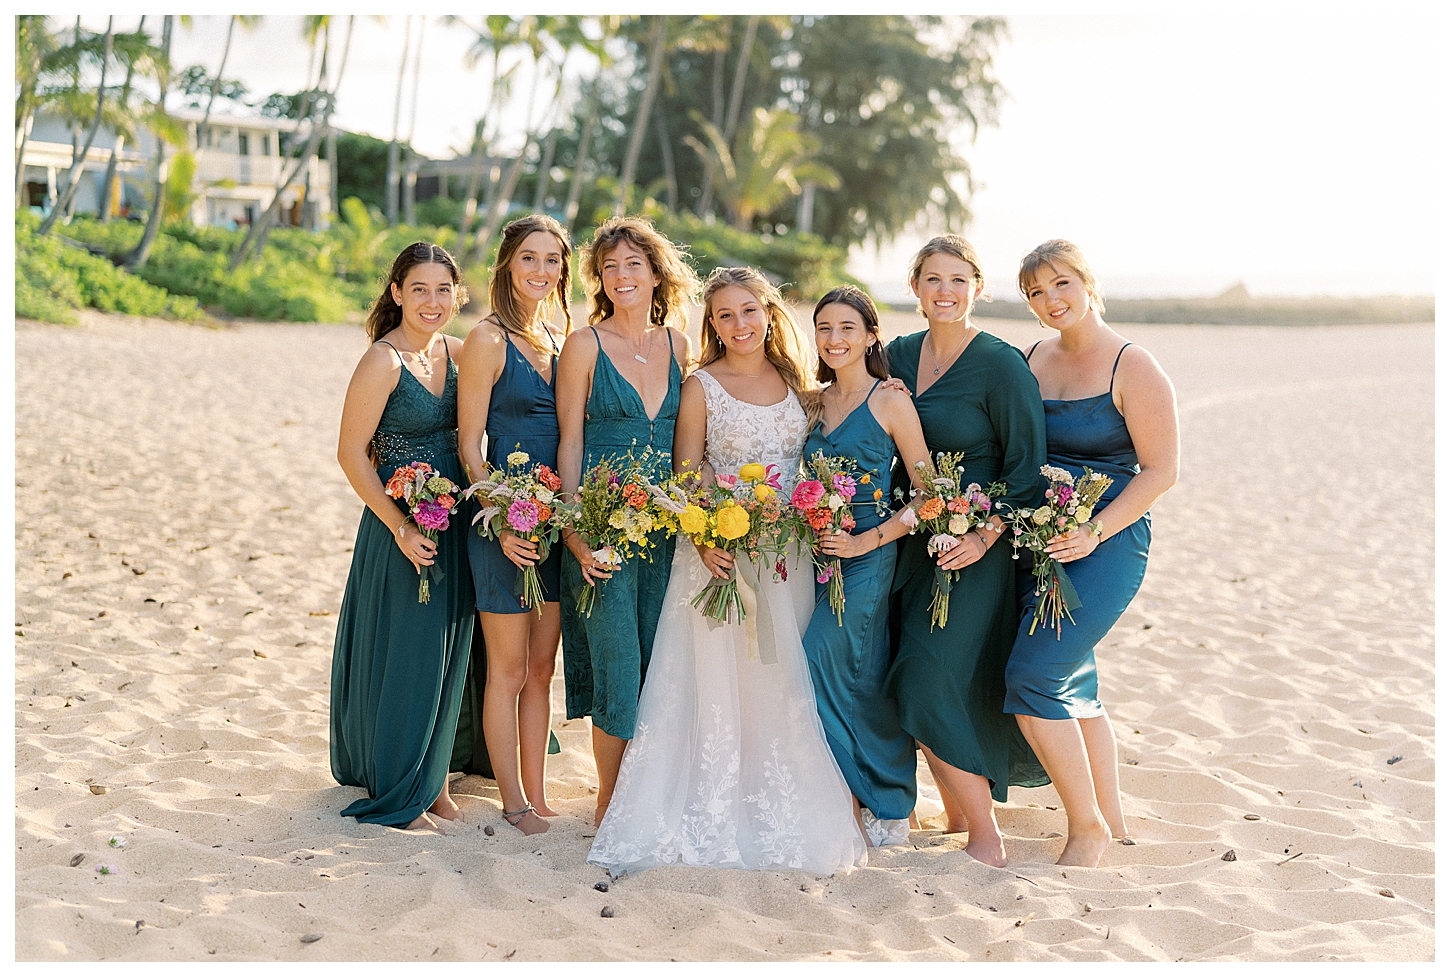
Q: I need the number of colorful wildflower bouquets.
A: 7